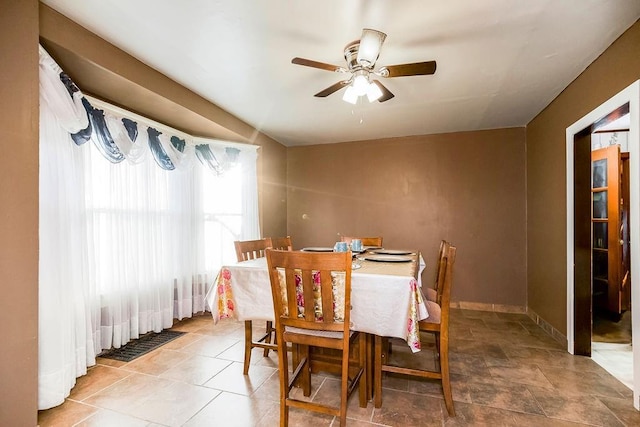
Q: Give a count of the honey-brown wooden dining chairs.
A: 6